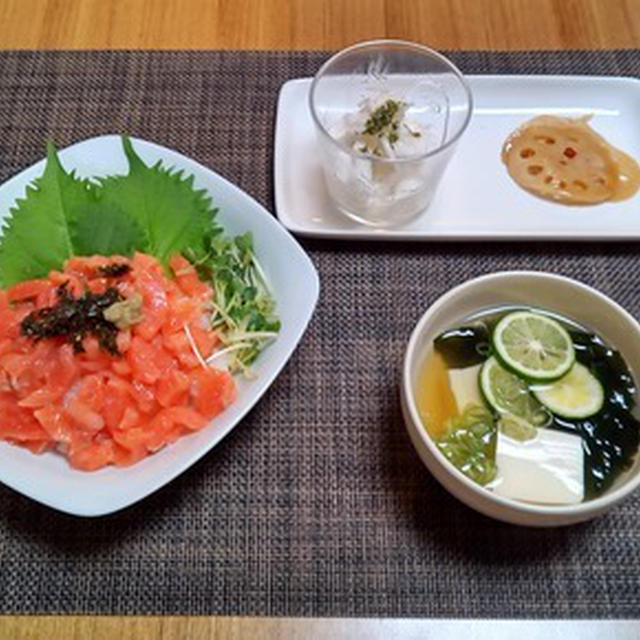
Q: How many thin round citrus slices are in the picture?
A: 3